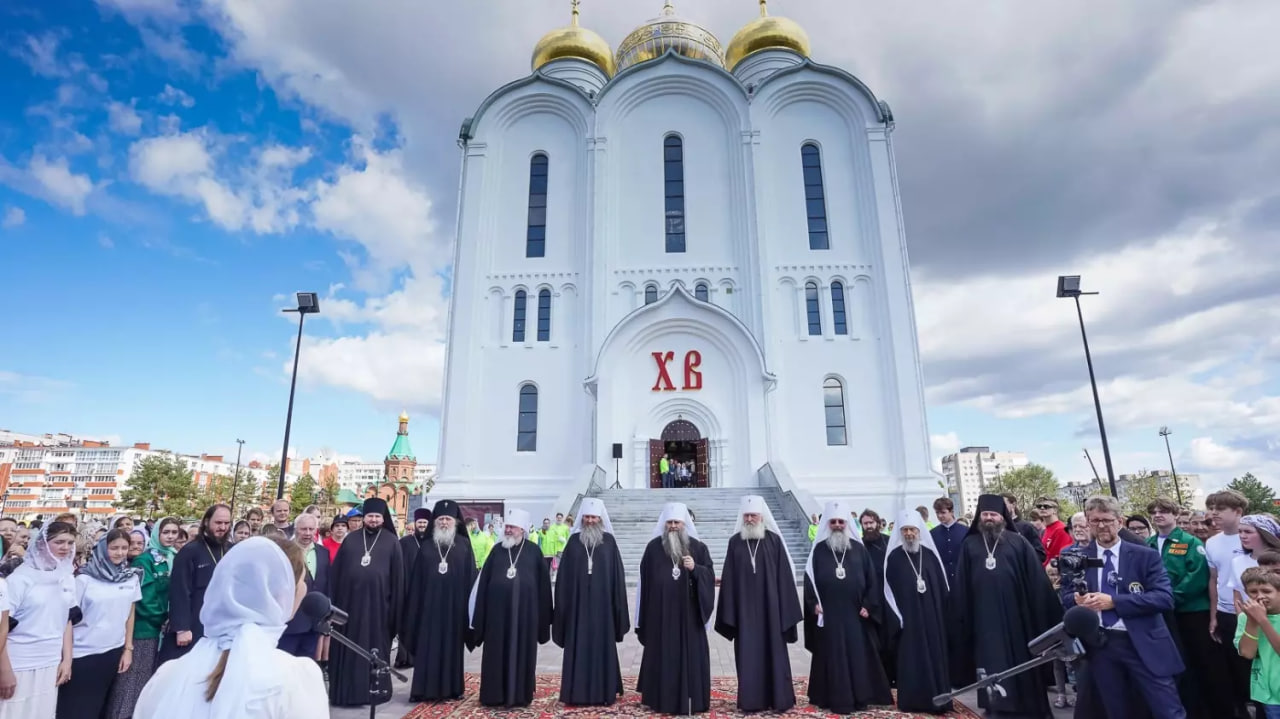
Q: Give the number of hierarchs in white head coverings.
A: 6